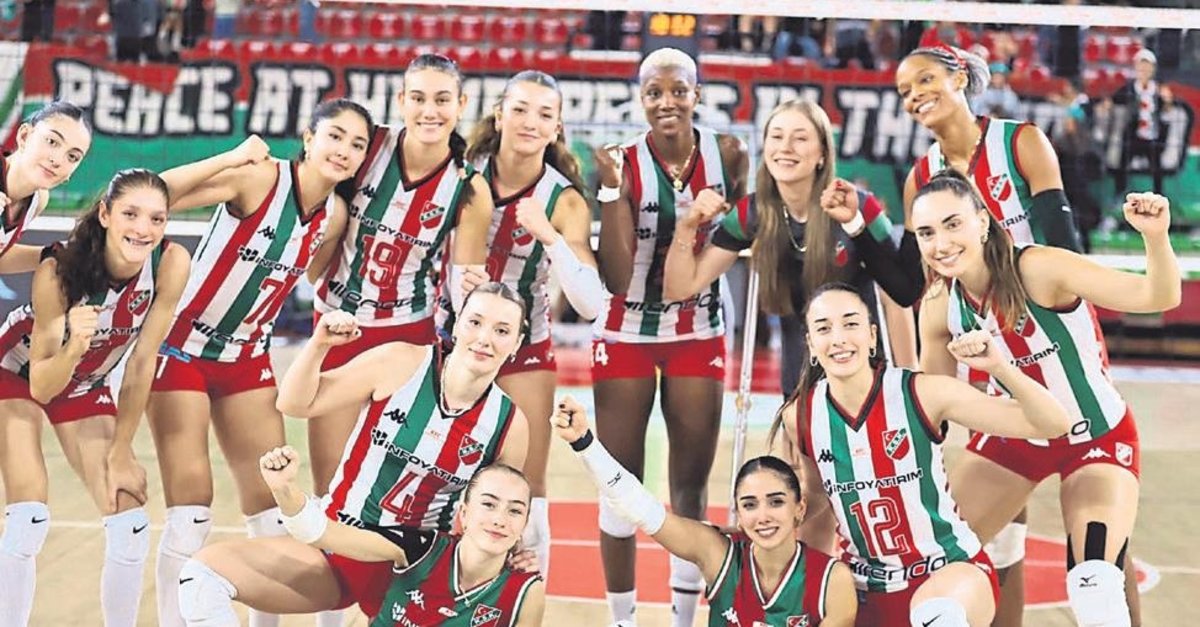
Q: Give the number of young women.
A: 13